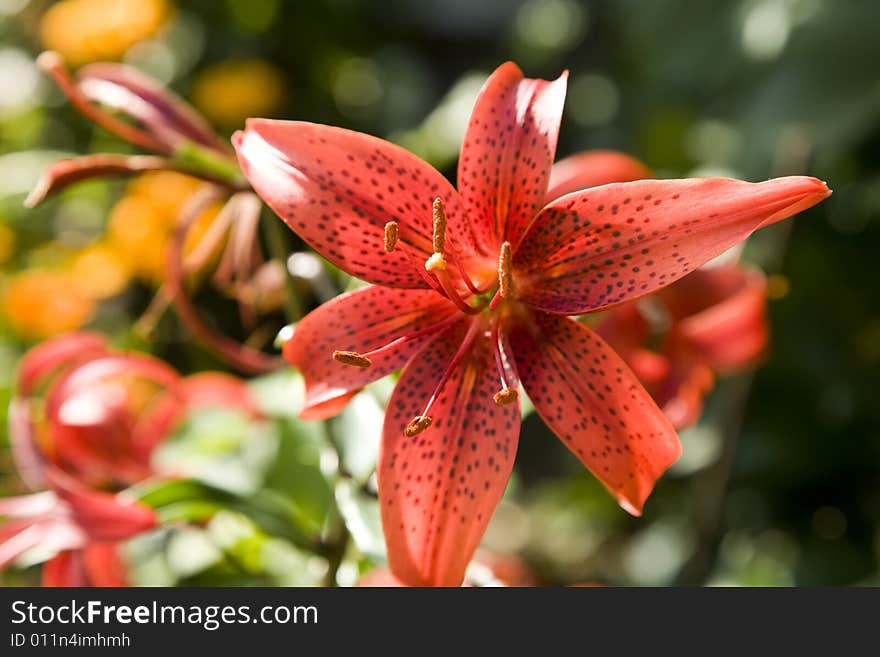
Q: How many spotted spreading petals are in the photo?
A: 6